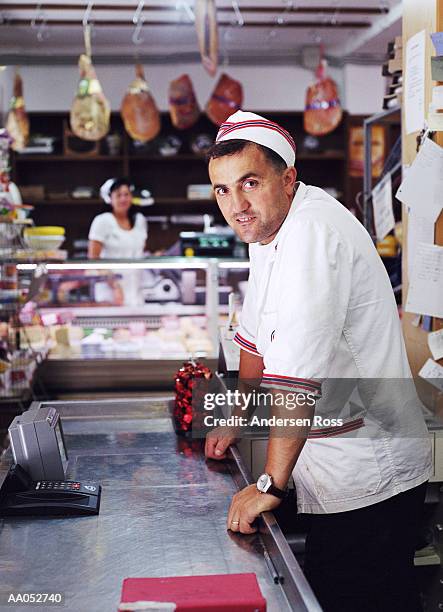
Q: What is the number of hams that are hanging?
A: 6